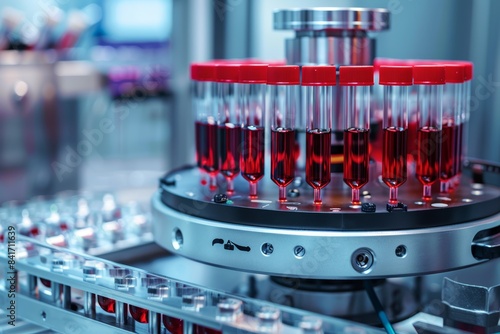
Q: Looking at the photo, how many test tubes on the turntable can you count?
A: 10